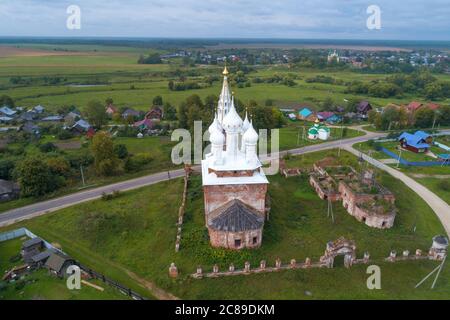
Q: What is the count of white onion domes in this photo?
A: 5